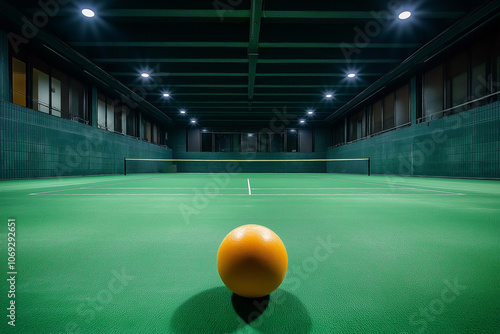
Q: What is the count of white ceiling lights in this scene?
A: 10